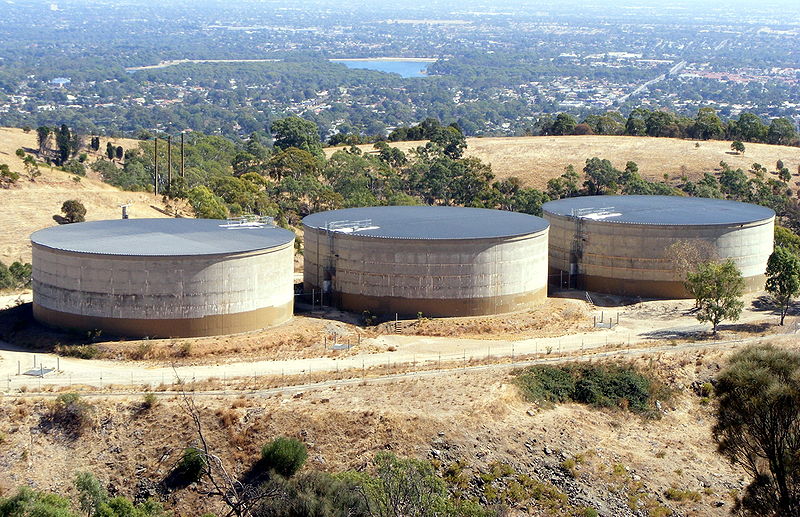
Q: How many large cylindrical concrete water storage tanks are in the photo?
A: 3